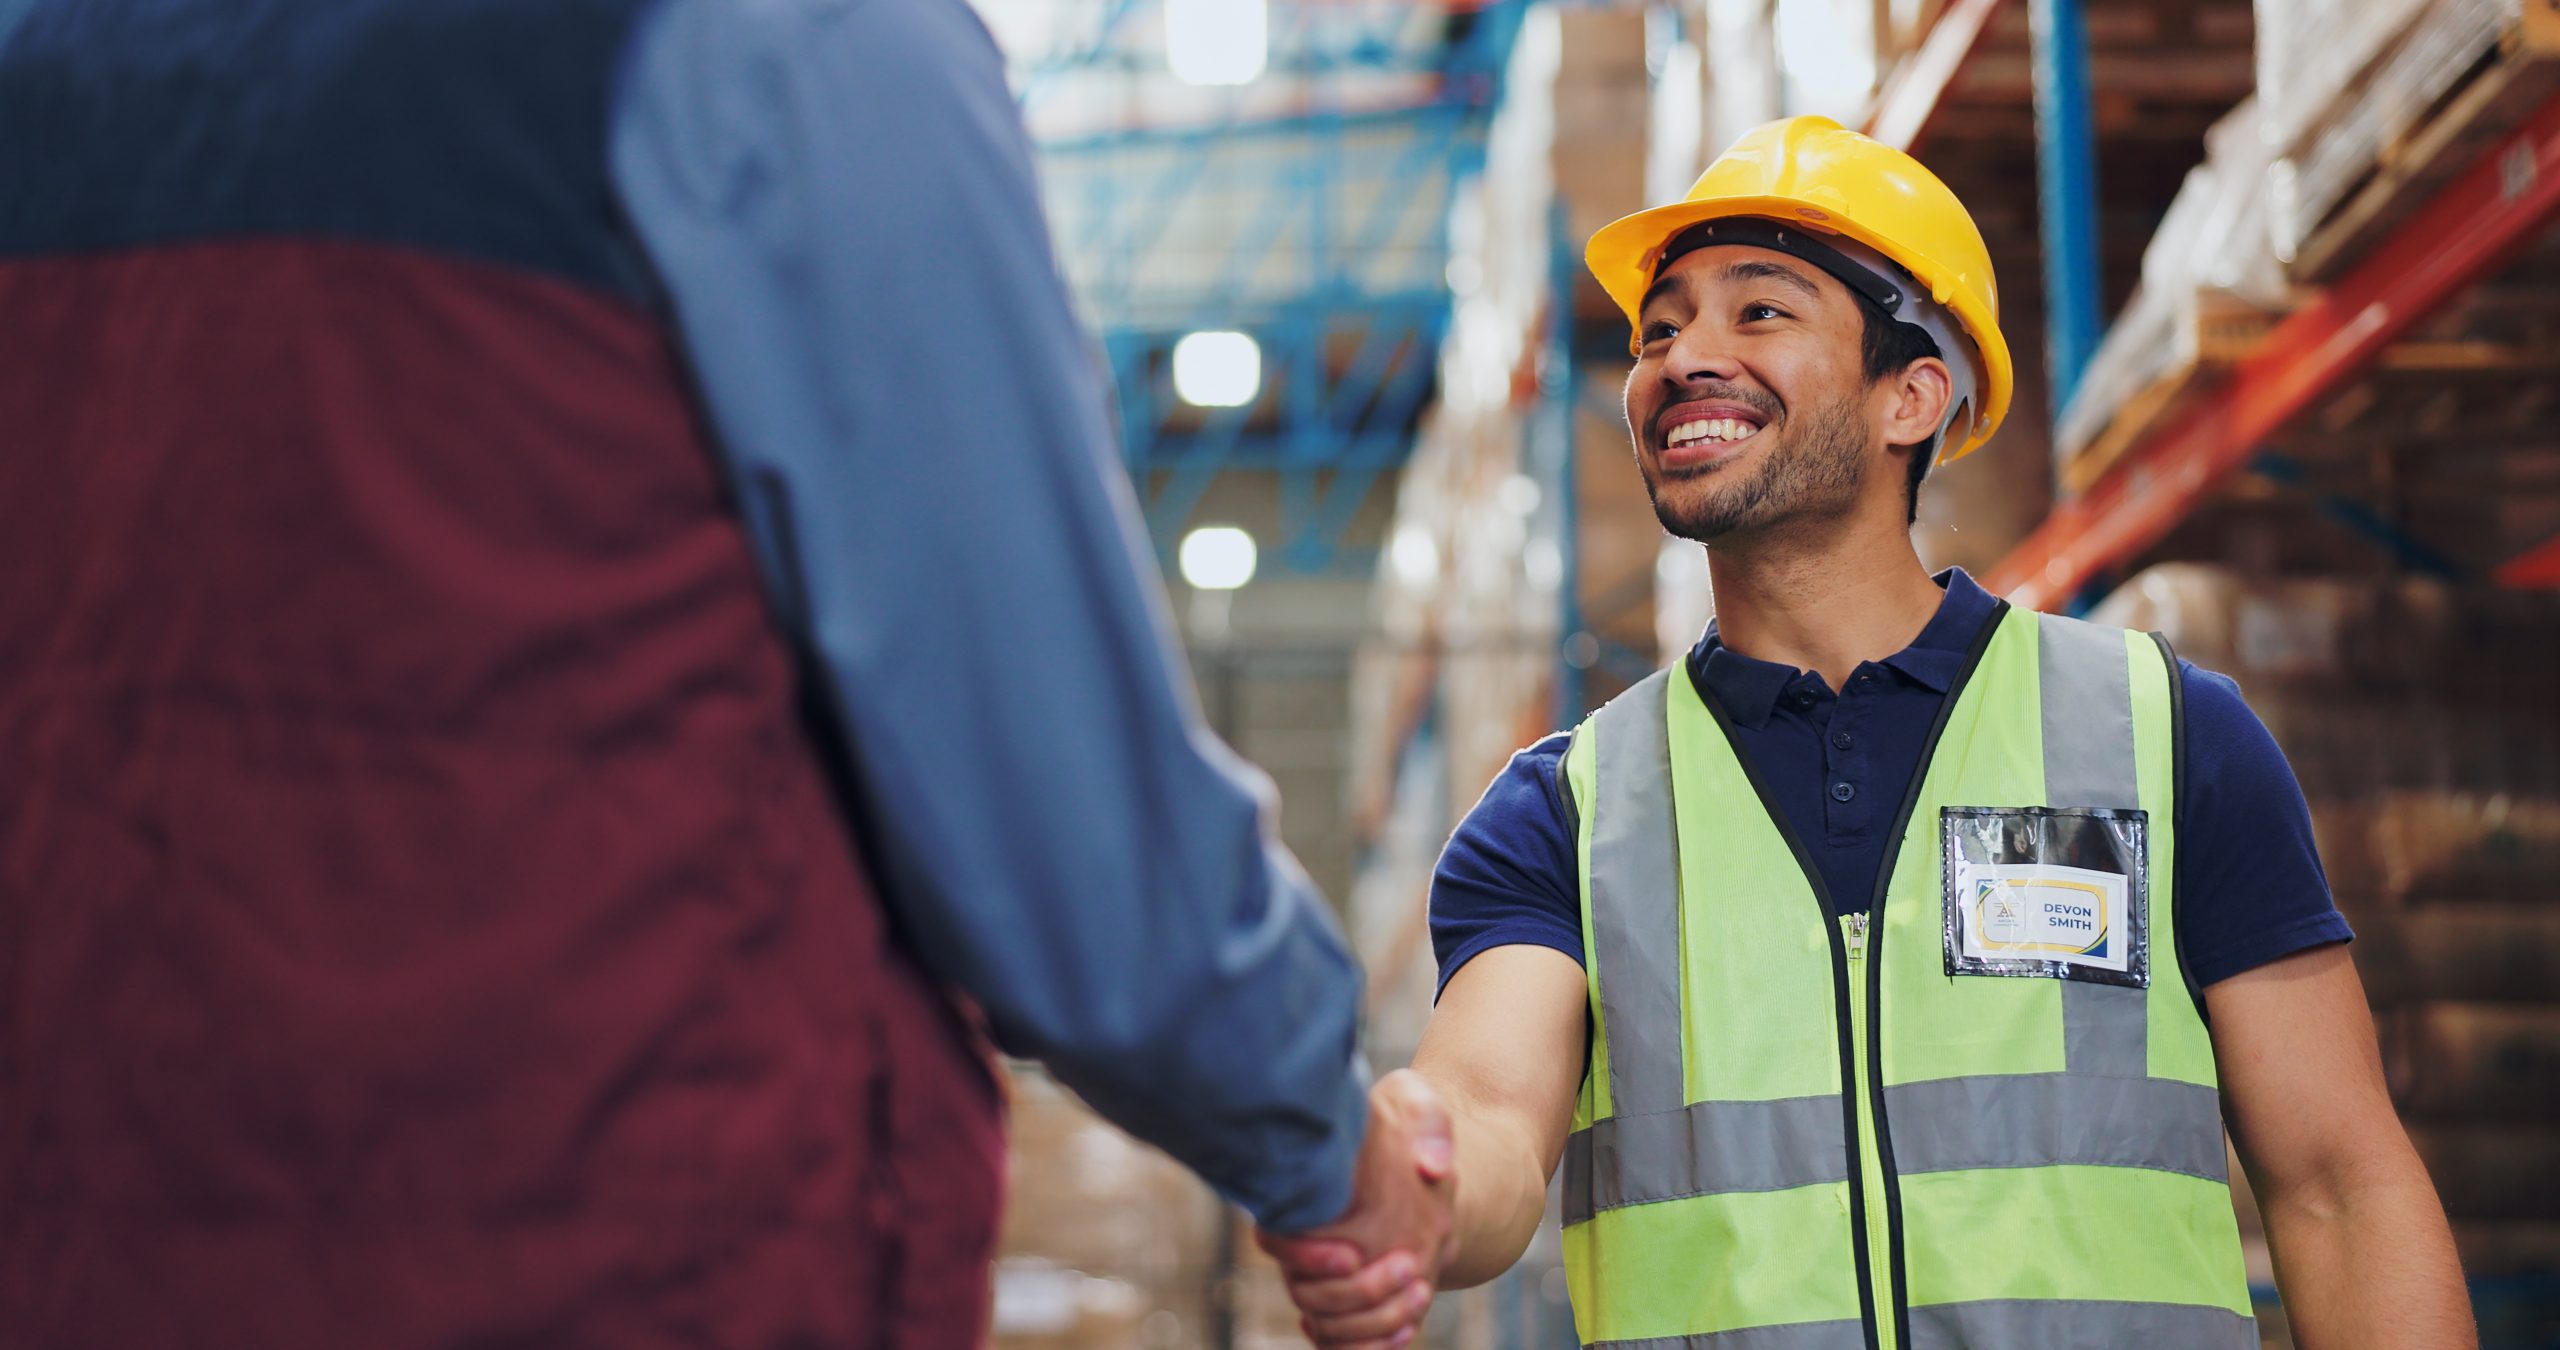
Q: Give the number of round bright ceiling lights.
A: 3